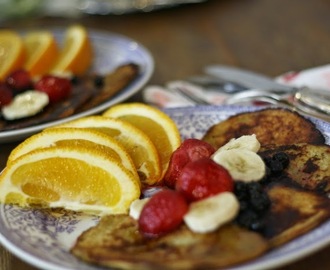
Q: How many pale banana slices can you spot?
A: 5